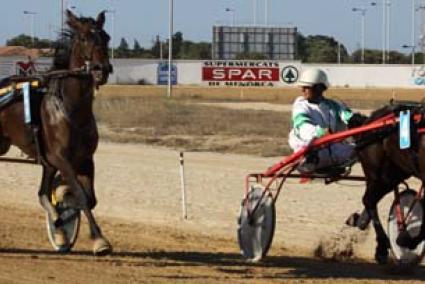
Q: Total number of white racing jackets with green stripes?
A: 1